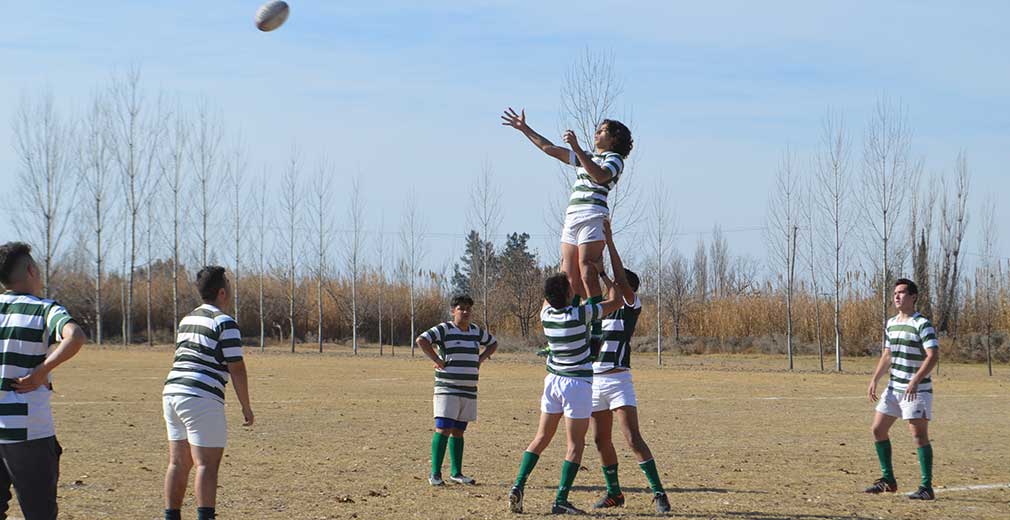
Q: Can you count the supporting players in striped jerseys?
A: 2